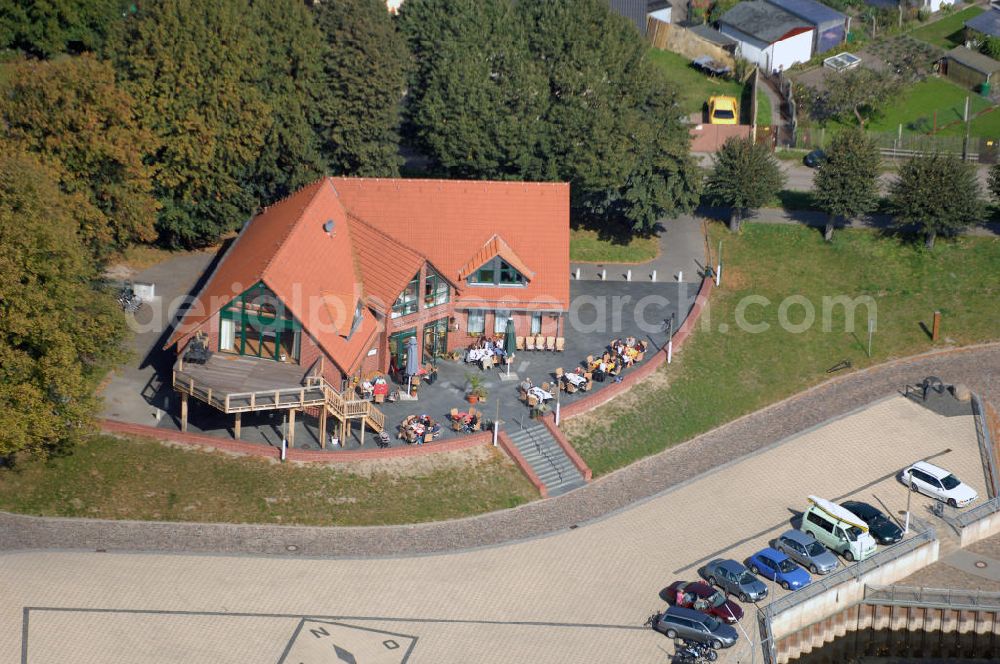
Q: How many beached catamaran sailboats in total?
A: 0